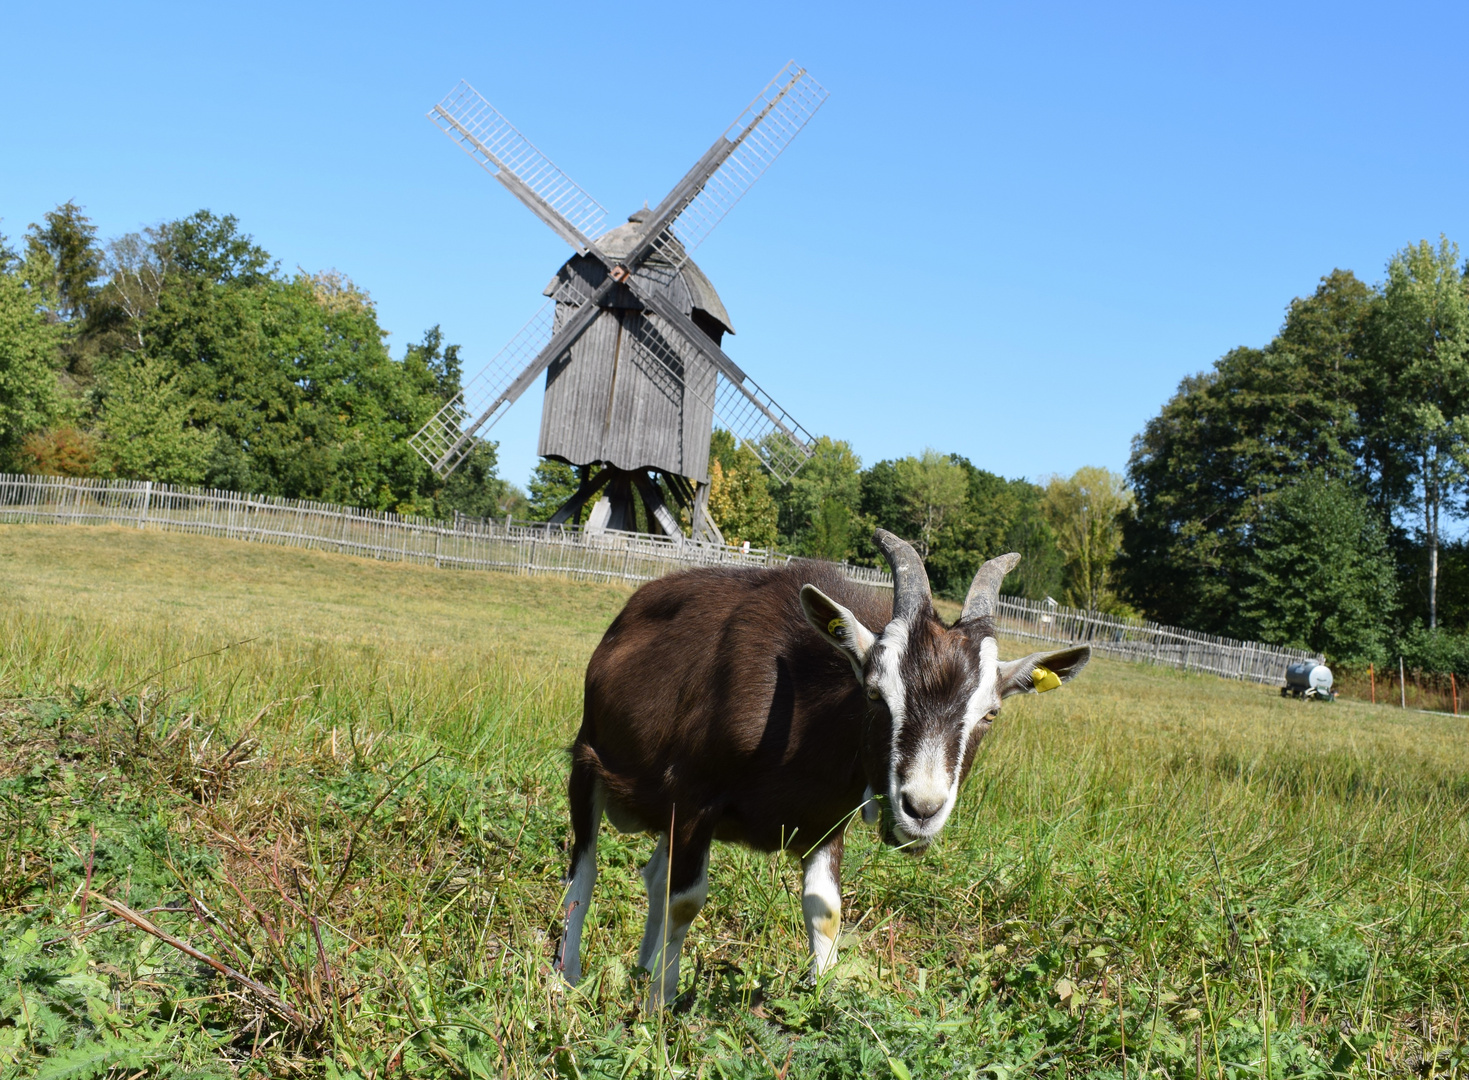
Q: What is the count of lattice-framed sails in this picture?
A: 4